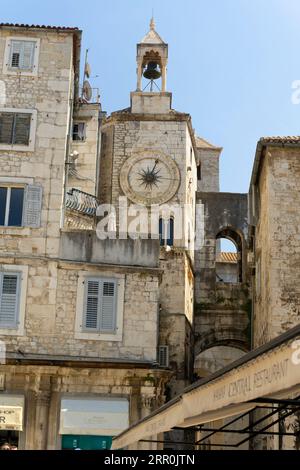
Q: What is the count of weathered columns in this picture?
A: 2